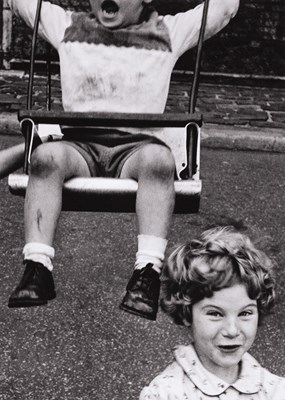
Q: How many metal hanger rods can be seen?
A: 3